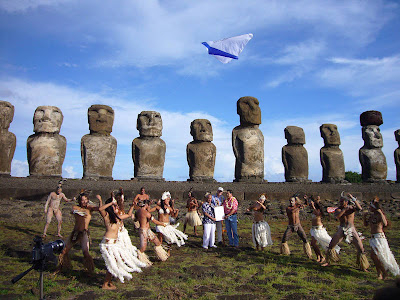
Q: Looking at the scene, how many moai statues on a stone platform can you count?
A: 10